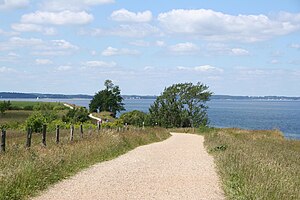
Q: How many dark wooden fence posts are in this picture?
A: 7